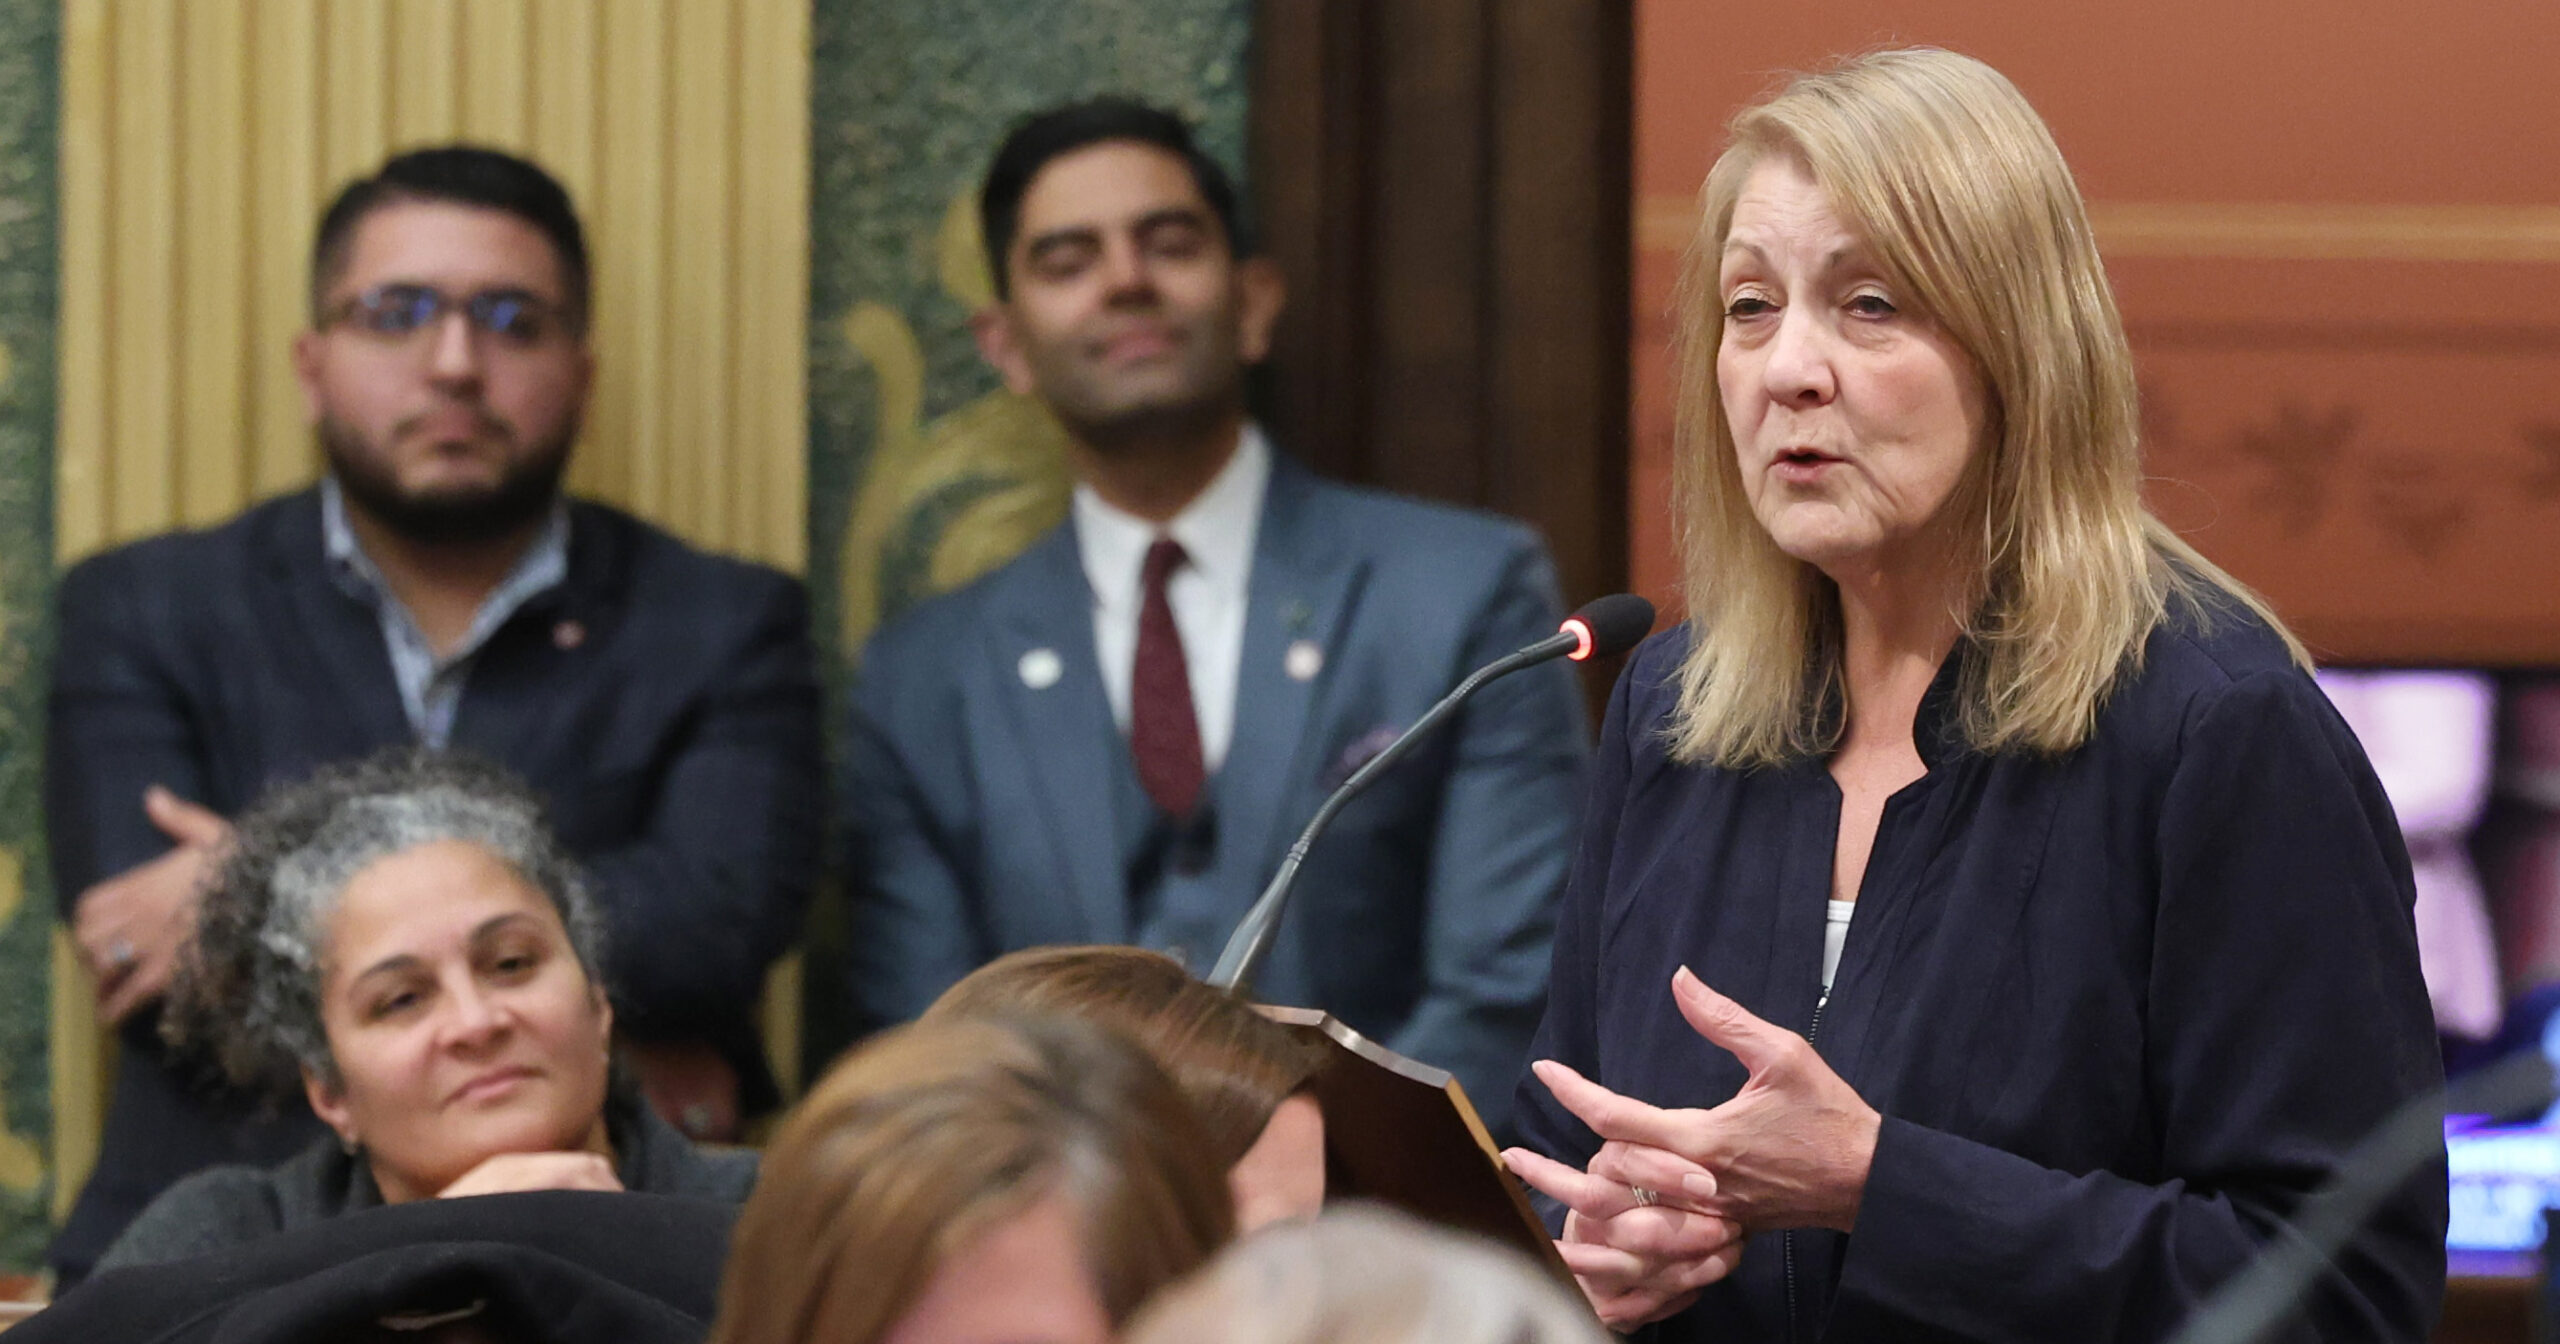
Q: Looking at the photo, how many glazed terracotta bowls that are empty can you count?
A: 0